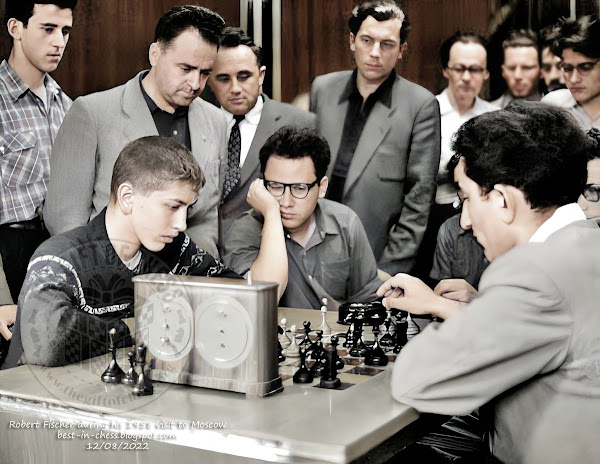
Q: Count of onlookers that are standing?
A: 8